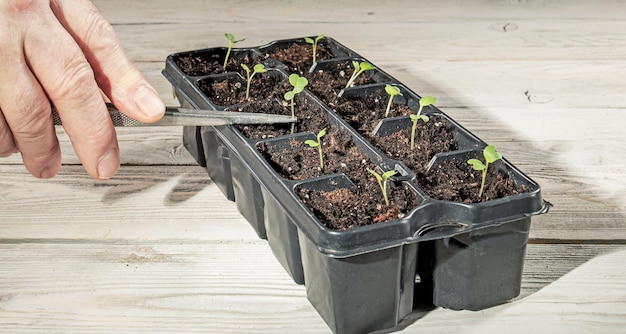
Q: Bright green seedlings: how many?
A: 10